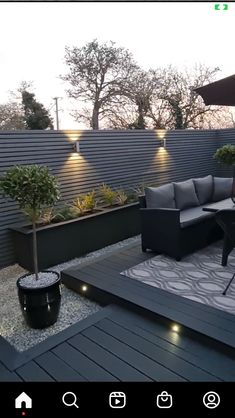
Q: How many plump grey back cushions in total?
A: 4